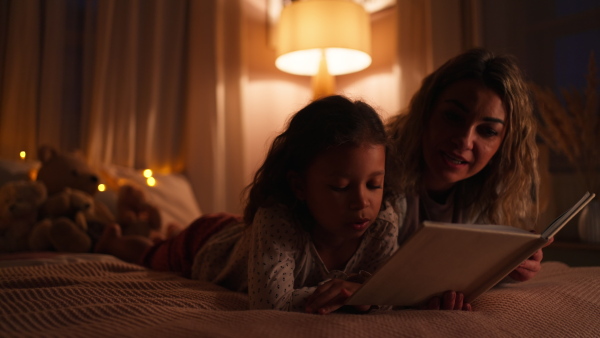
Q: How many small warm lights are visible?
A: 4